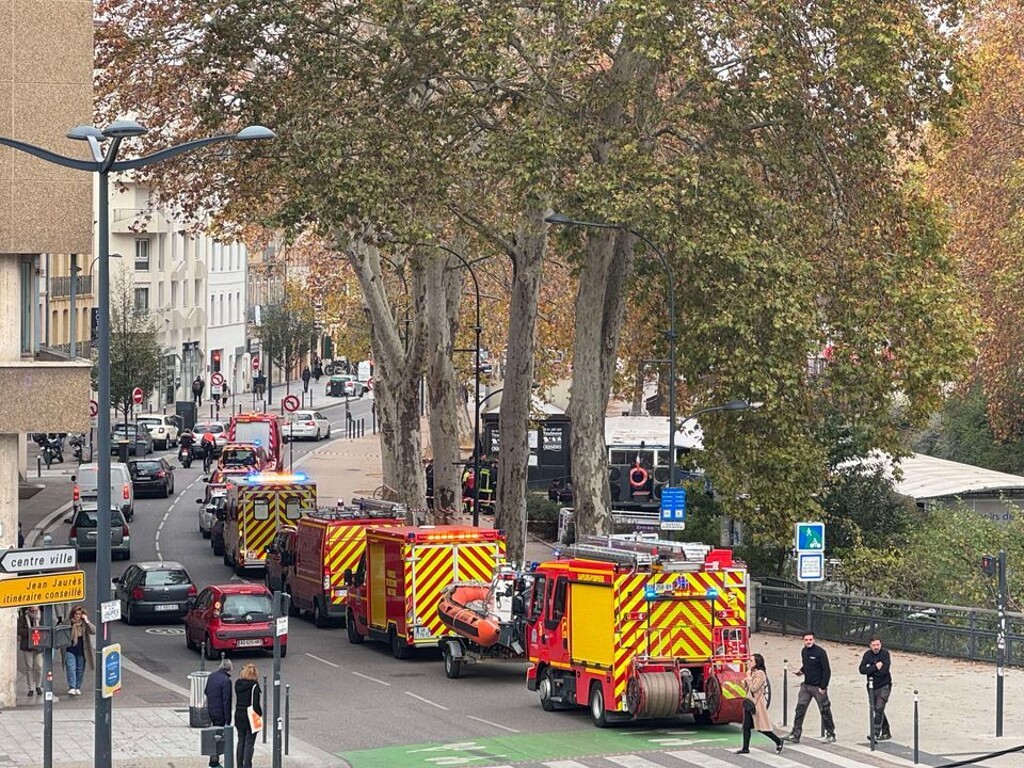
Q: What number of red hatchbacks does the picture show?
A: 1